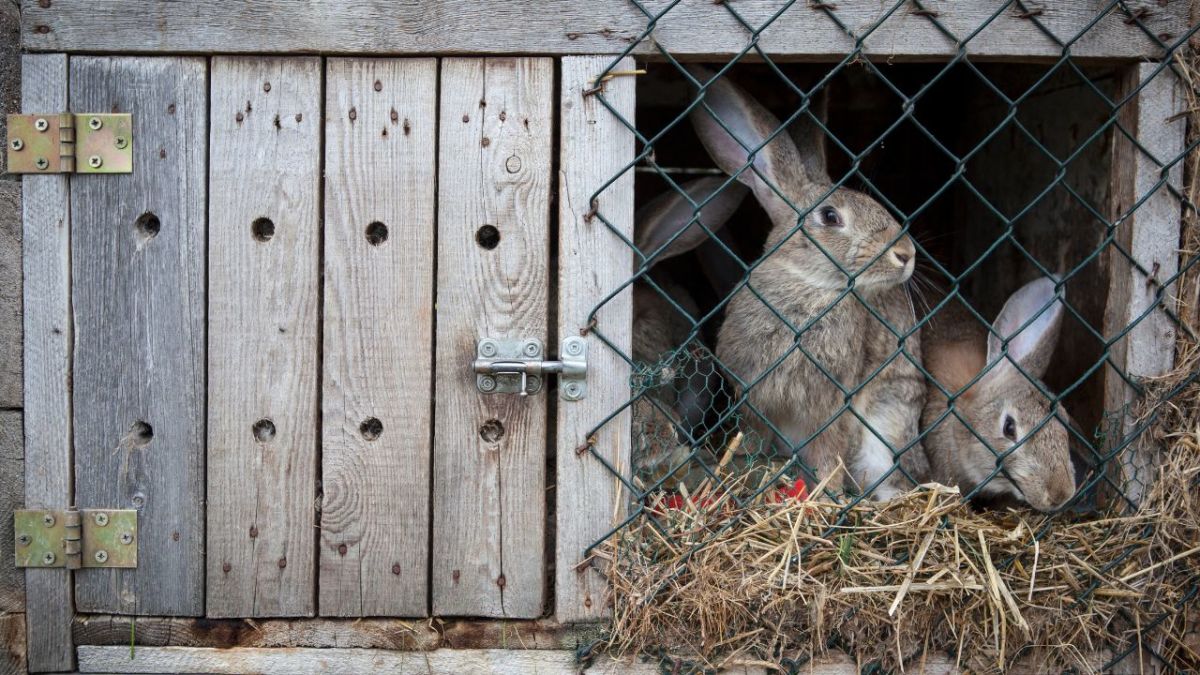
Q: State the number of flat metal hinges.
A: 2